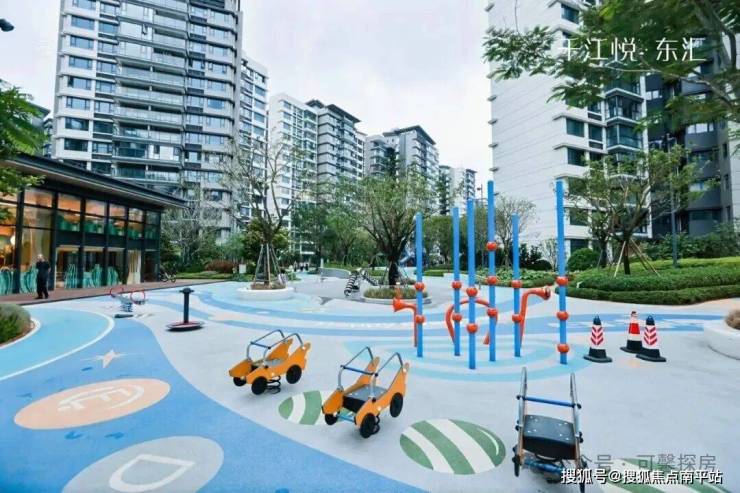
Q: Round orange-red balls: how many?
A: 14